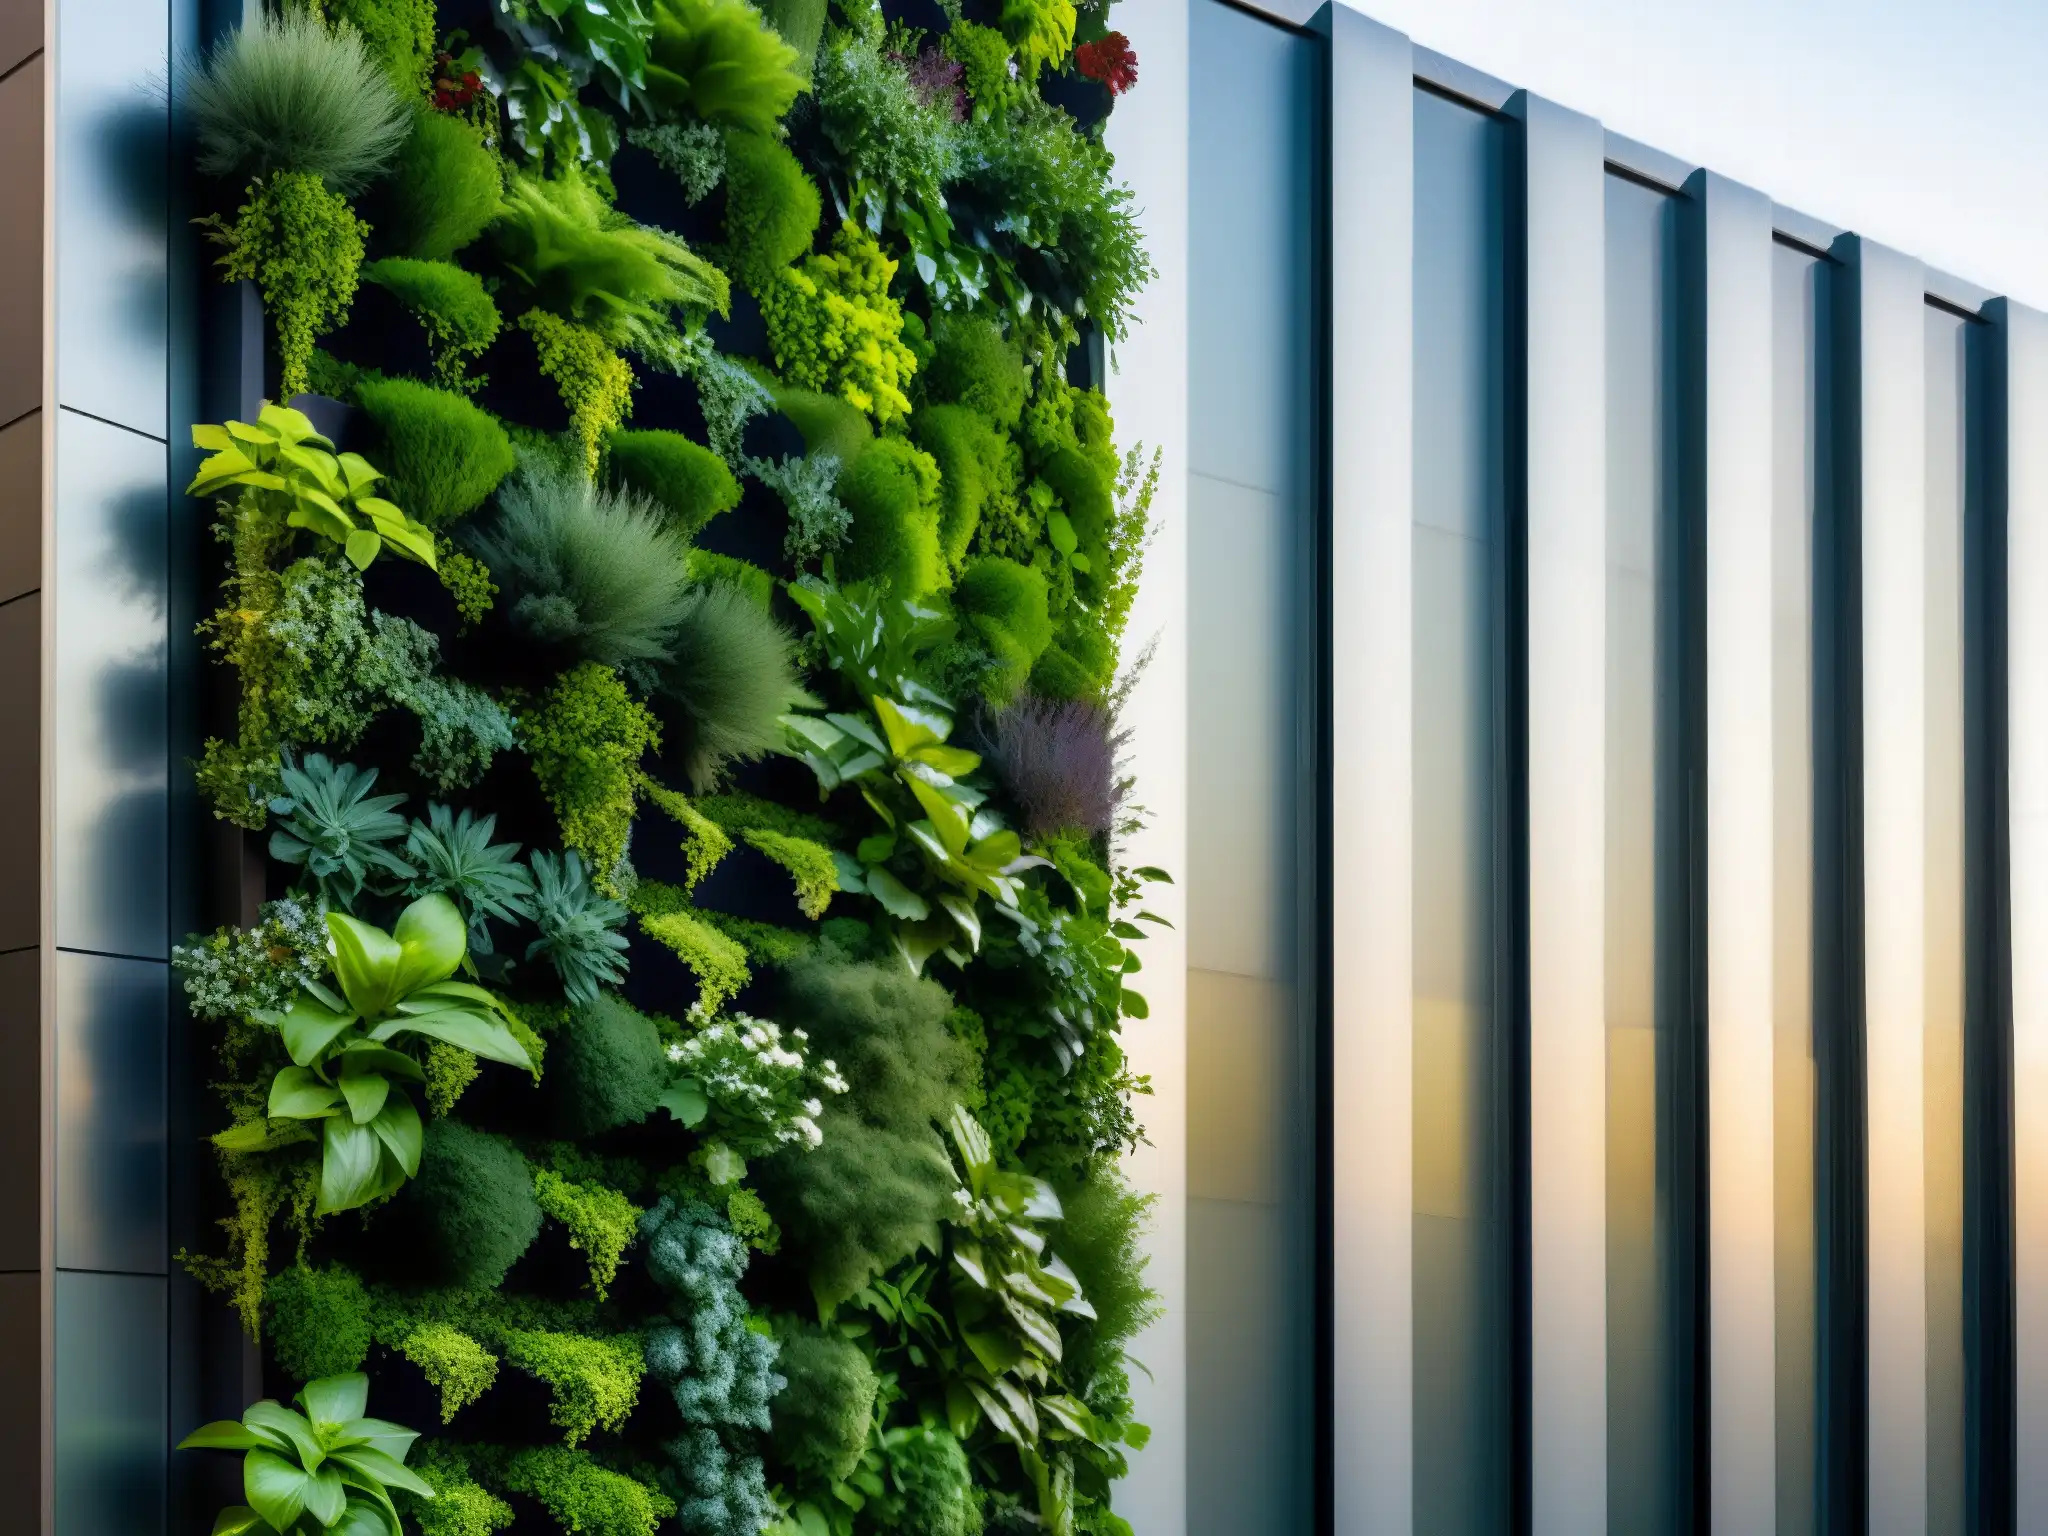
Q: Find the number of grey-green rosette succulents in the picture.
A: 3